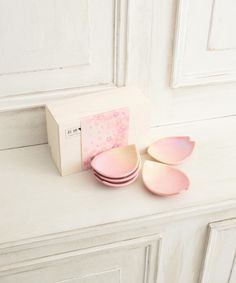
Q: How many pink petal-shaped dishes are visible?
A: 5